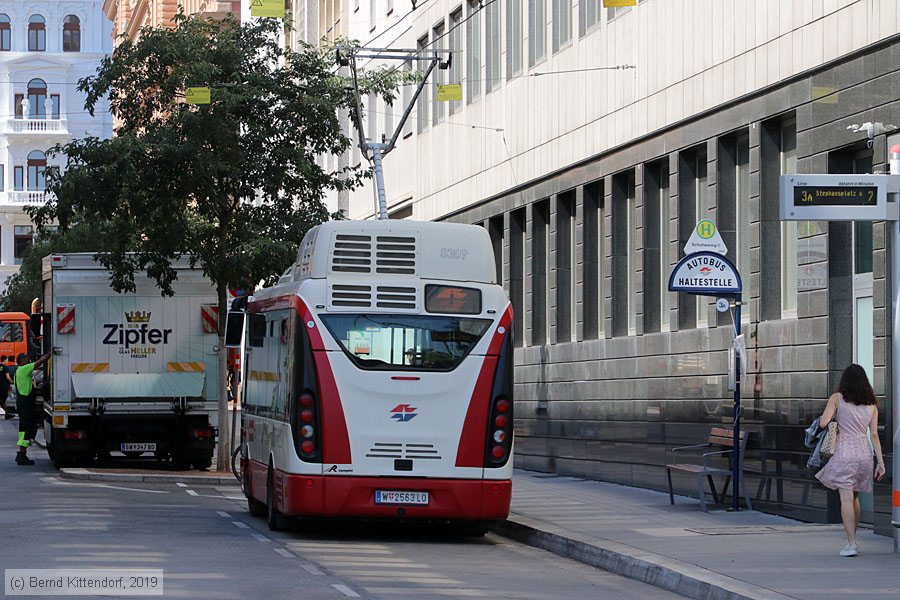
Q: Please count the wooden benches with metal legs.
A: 1